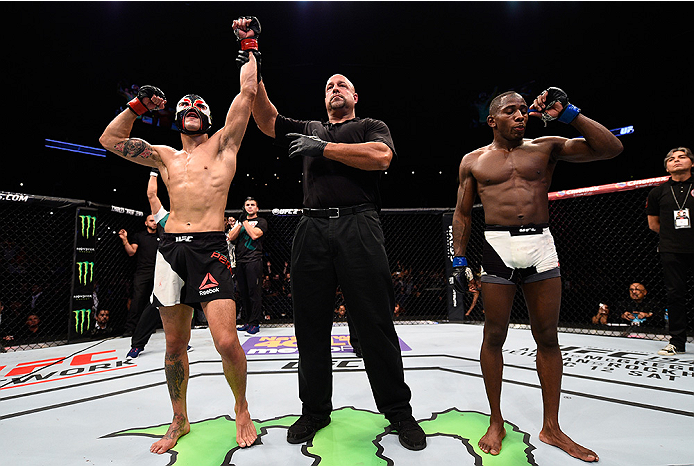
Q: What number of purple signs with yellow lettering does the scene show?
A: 1